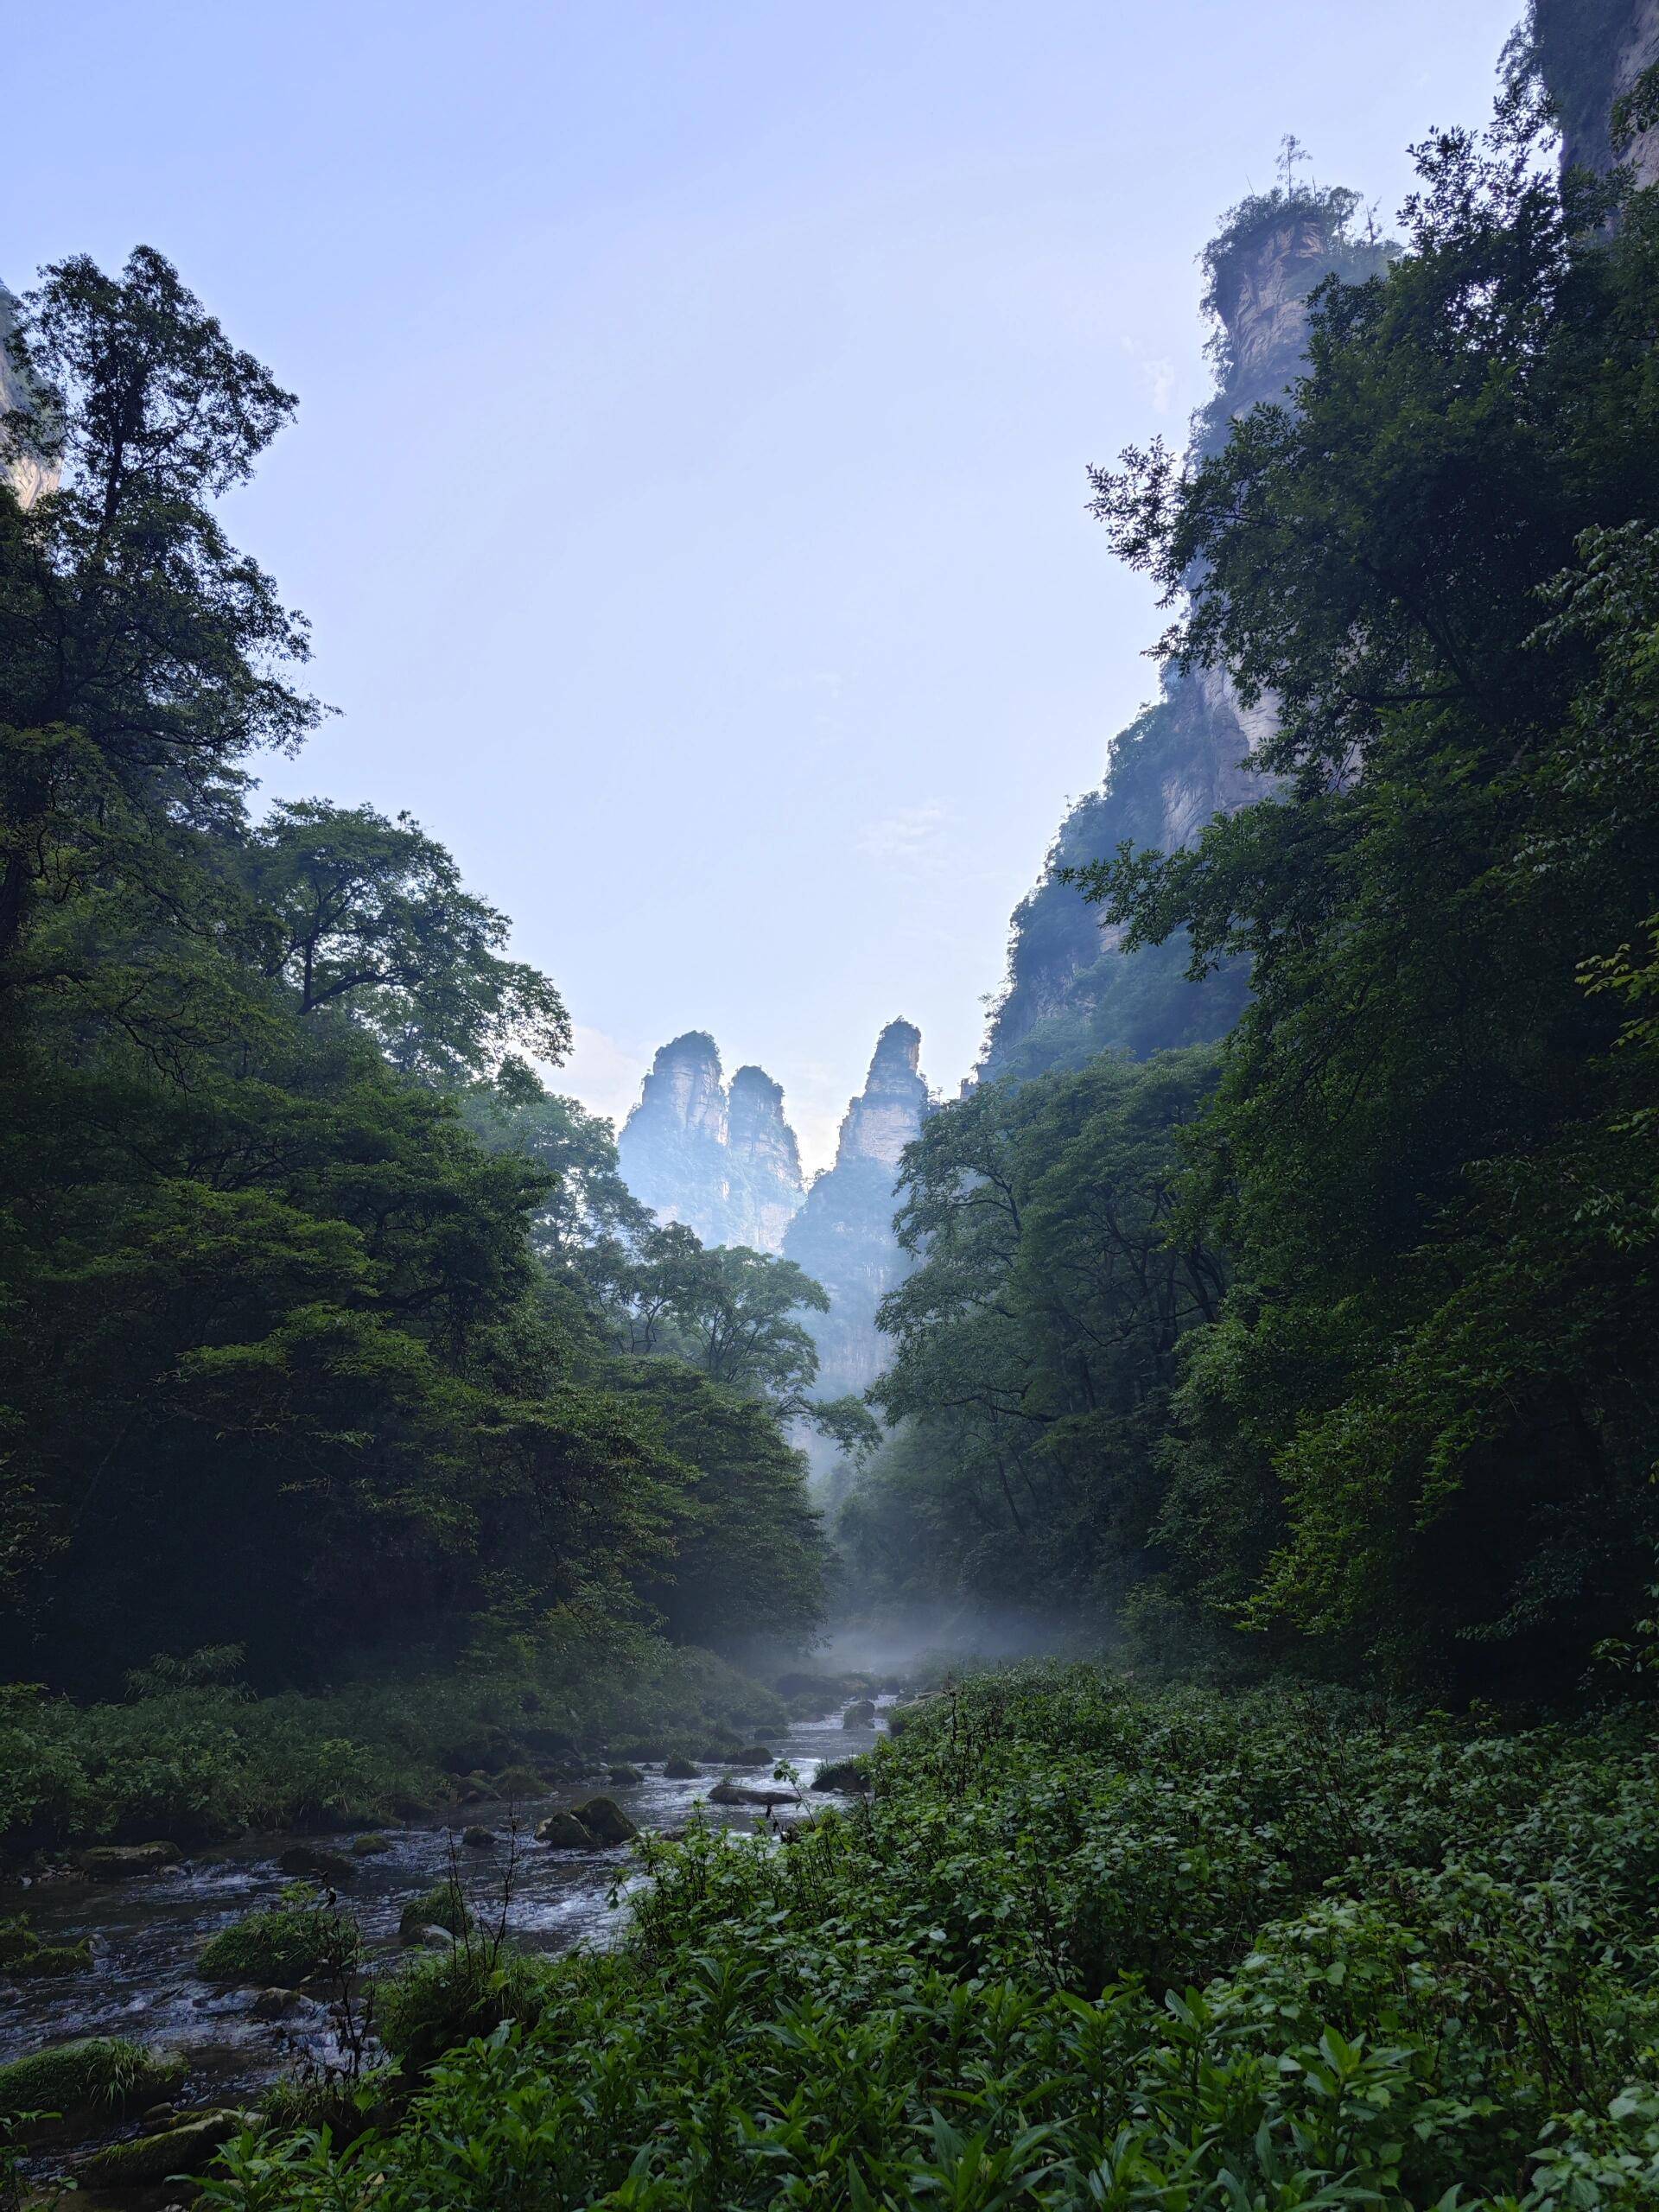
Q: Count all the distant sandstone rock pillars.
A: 3